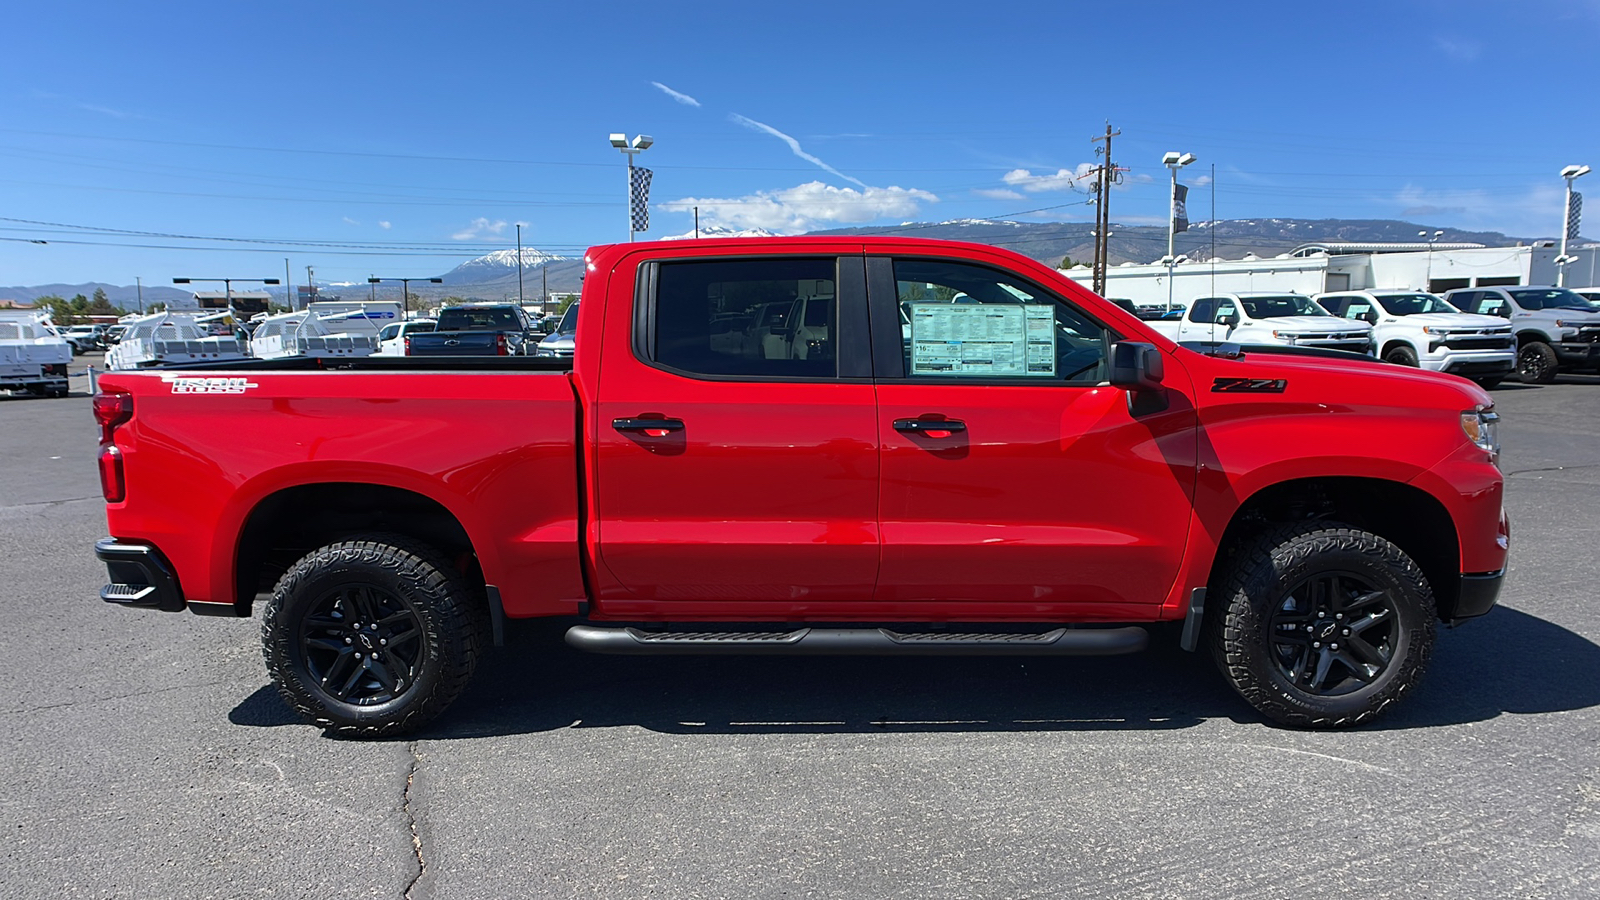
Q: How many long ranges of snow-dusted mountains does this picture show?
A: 1